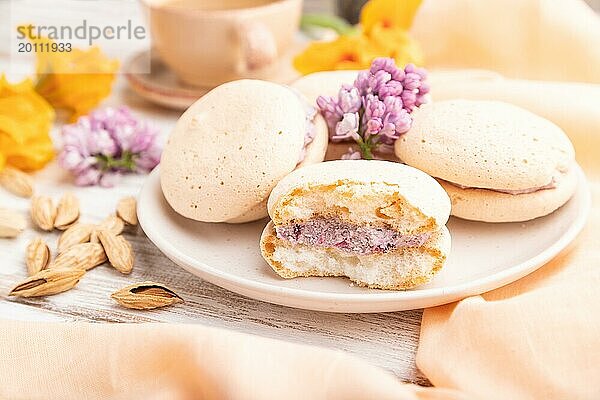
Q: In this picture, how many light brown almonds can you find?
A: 12